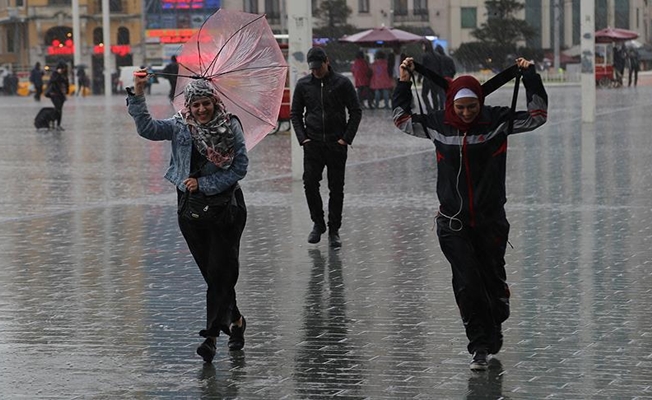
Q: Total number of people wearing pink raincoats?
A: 2